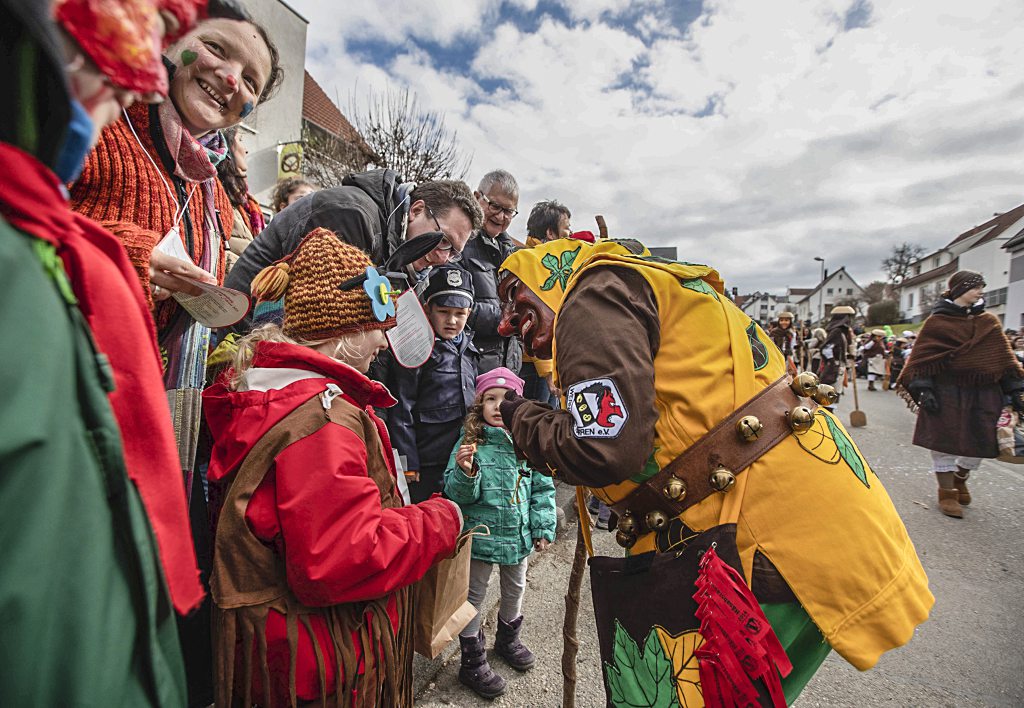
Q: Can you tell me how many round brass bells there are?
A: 9